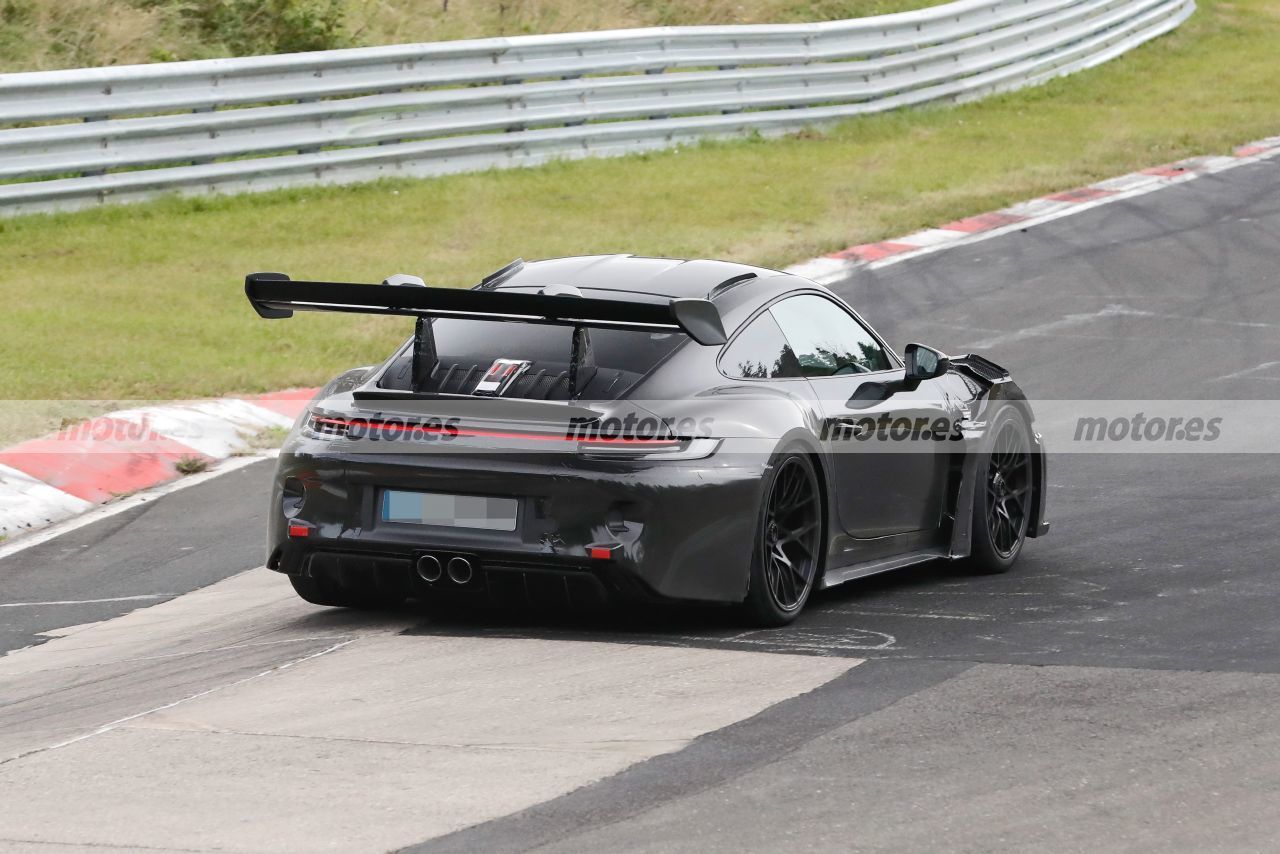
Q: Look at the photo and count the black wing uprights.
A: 2